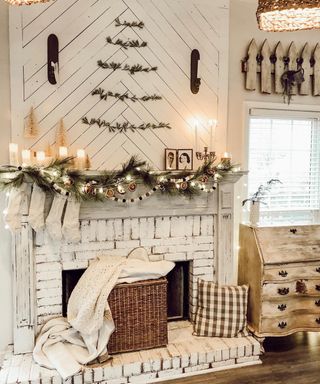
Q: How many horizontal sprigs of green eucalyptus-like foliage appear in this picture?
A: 5